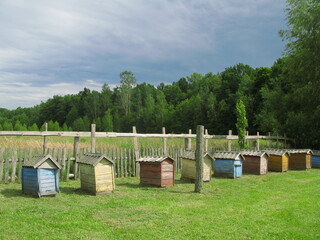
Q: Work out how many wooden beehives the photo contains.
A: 9